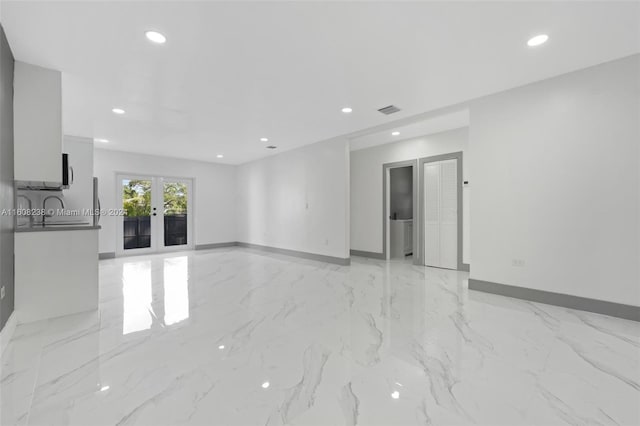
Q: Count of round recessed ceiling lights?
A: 8